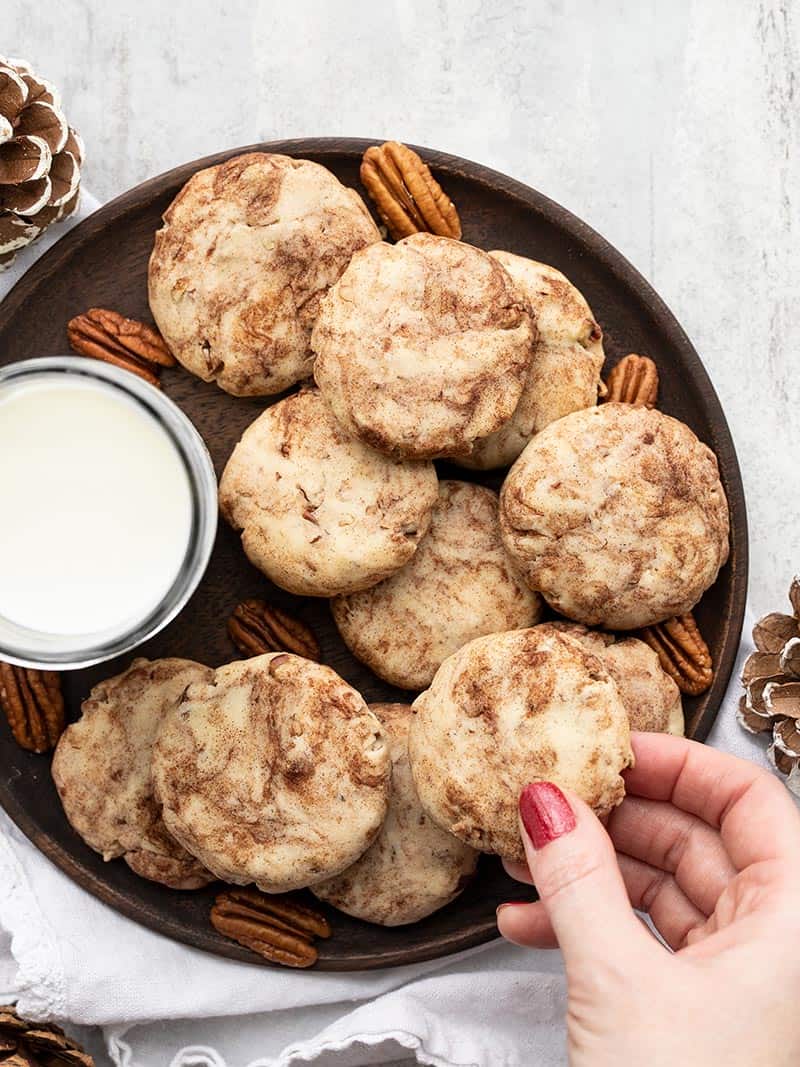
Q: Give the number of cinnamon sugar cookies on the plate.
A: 11